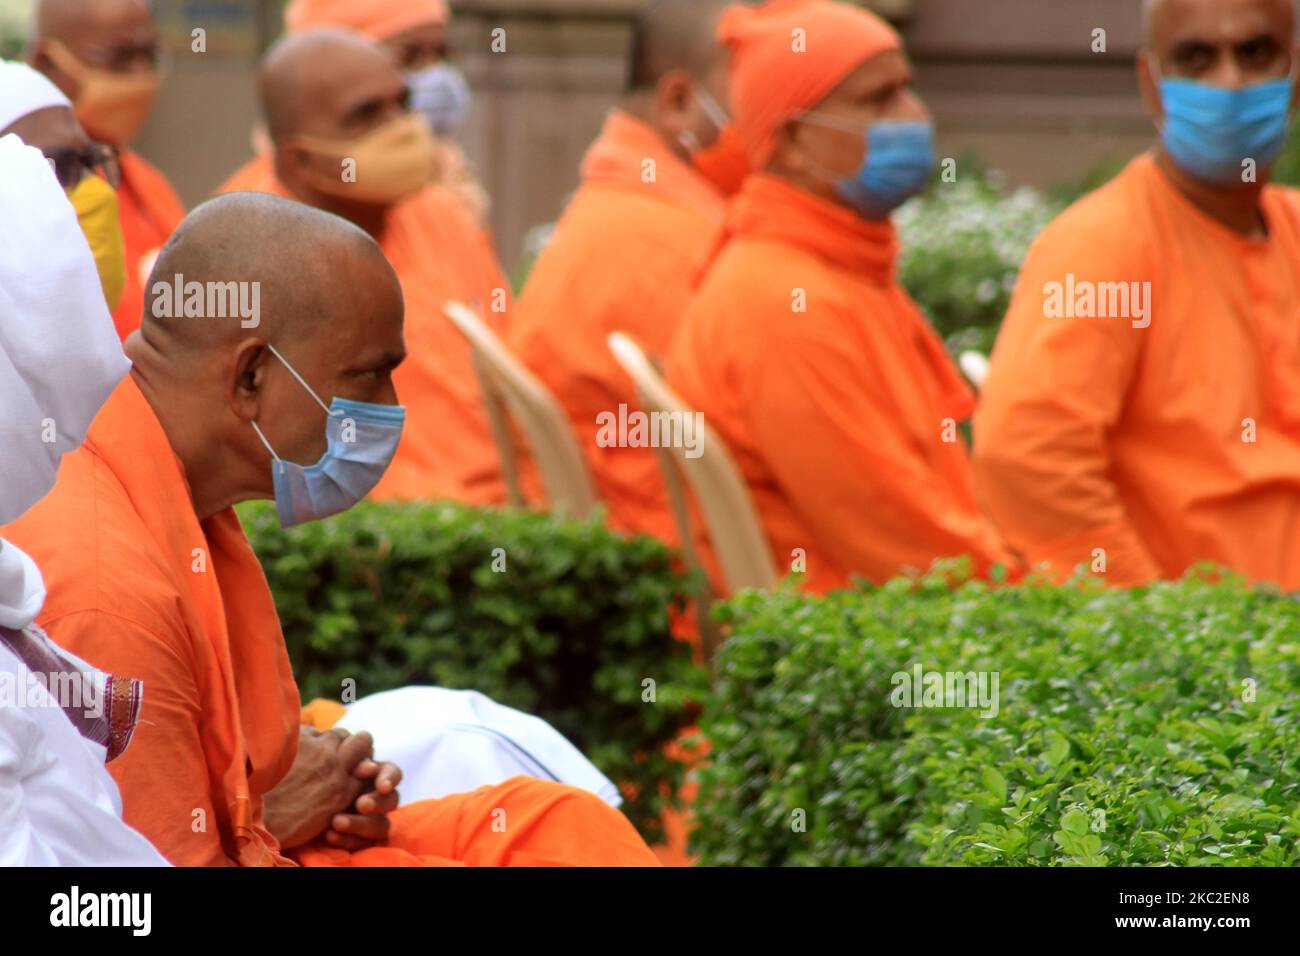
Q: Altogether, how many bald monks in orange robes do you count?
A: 5